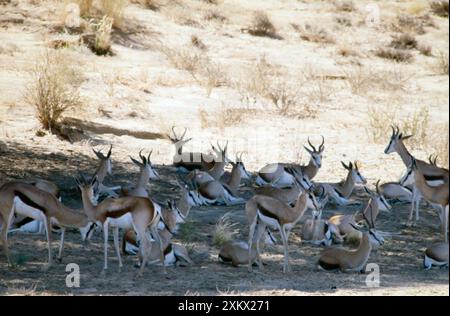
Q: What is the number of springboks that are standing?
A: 5